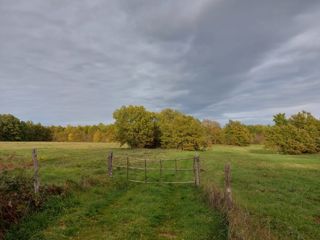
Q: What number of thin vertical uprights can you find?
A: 4